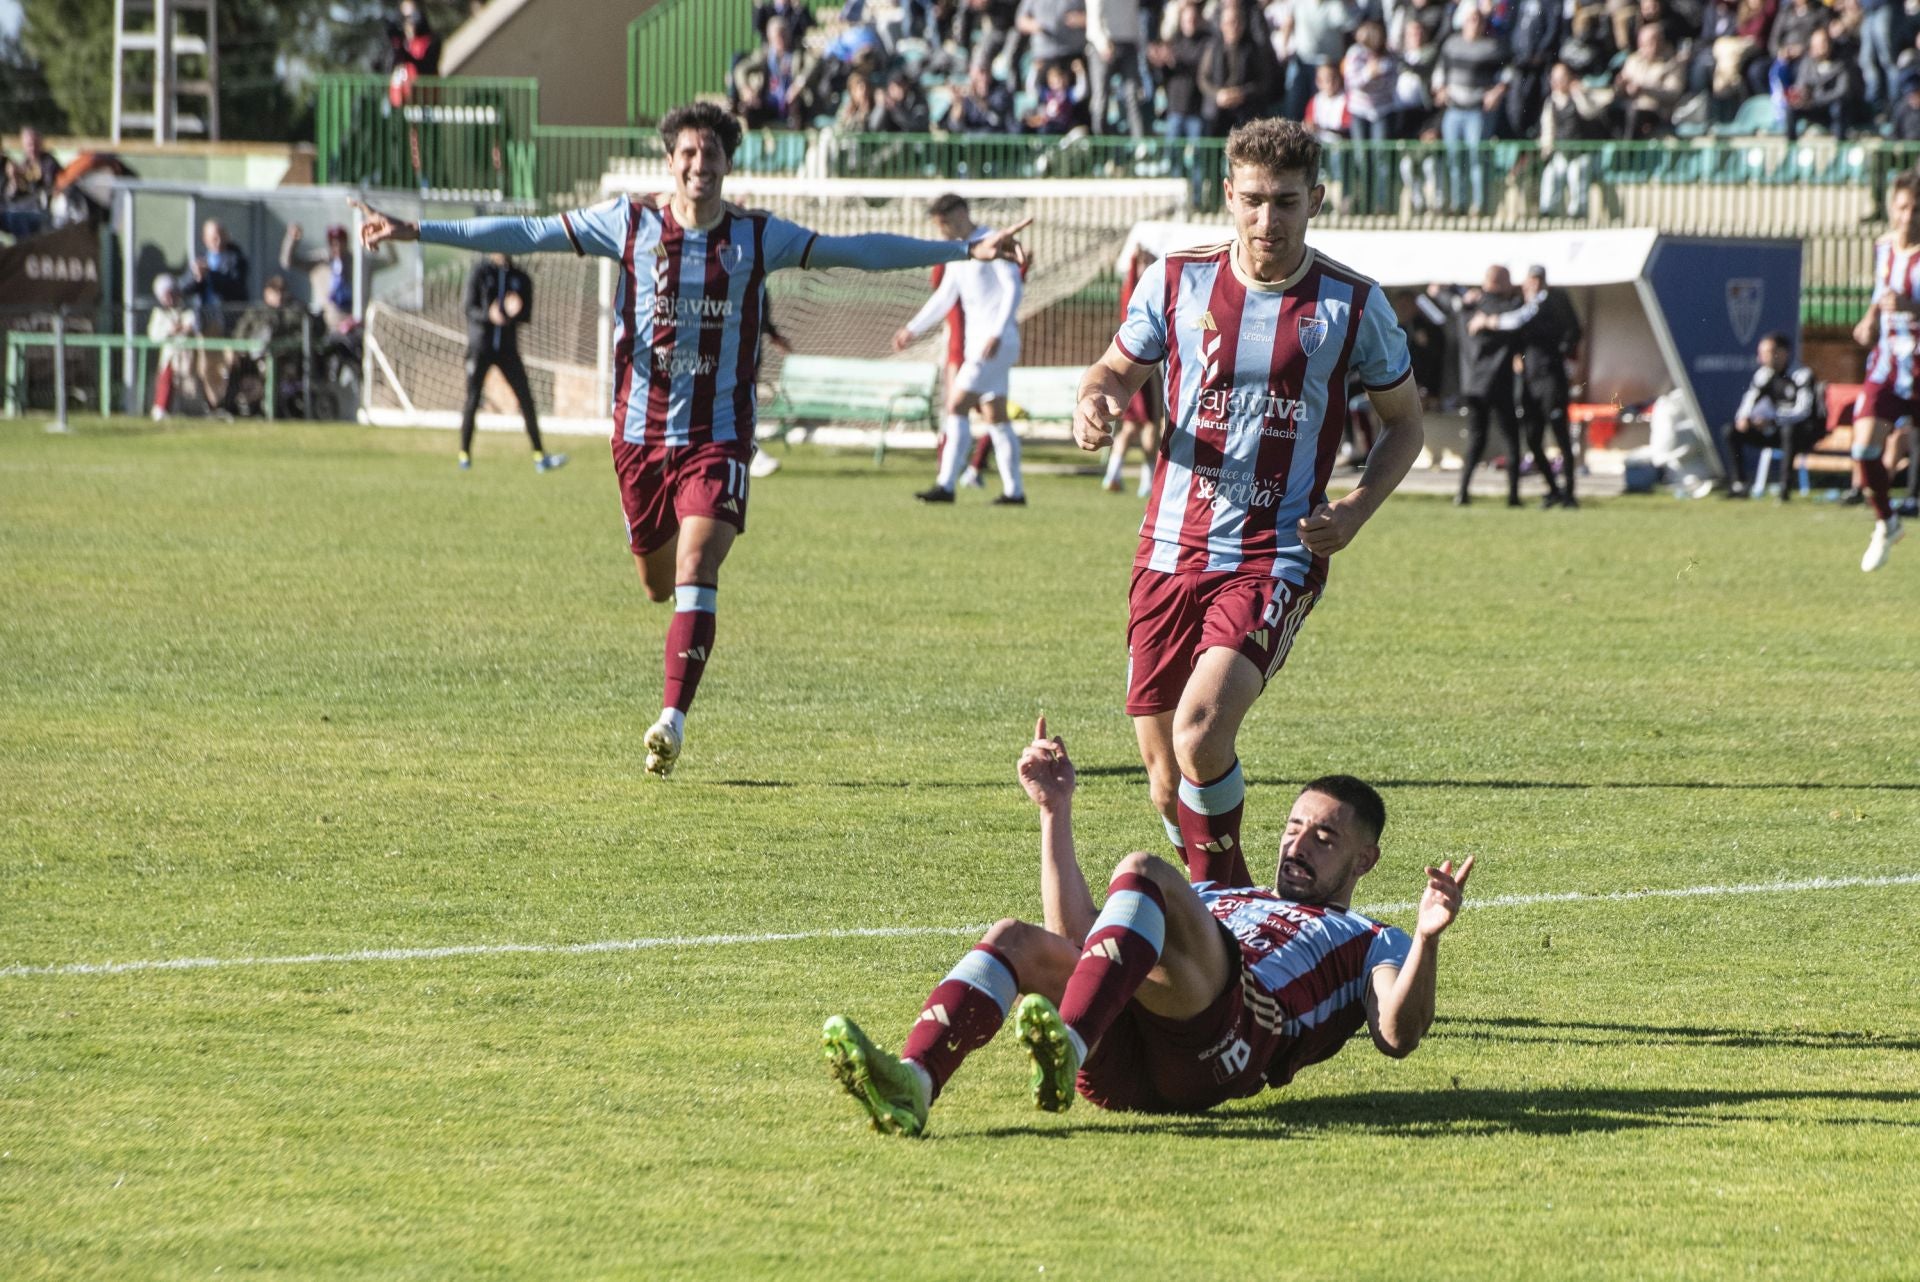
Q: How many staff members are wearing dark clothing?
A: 4